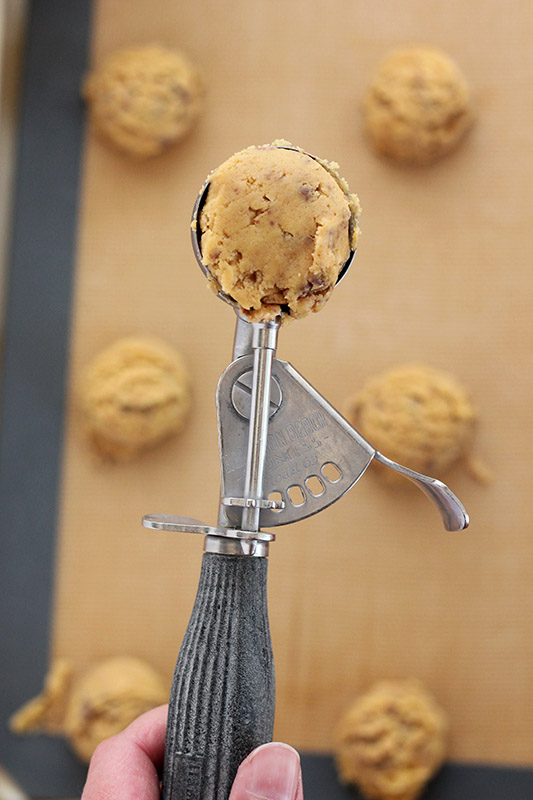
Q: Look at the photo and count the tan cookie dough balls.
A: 7